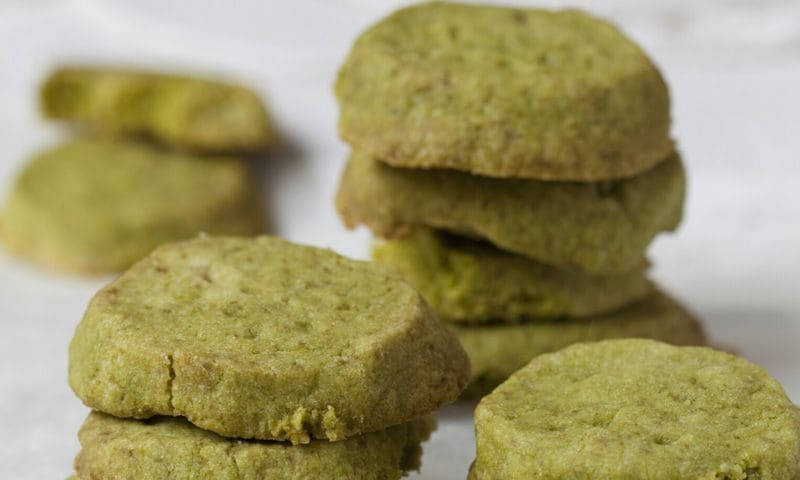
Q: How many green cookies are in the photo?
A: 9